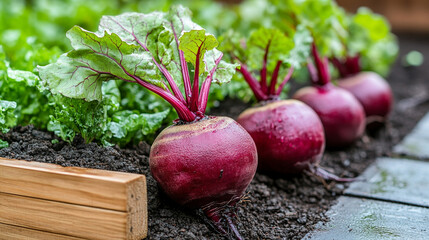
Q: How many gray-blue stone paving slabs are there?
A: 3